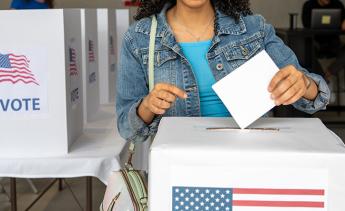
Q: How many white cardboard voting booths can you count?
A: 4